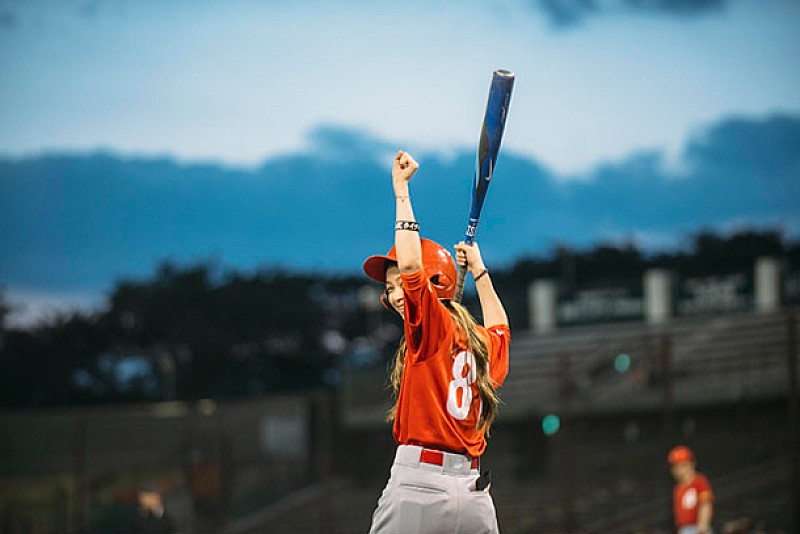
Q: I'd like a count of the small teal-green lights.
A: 2